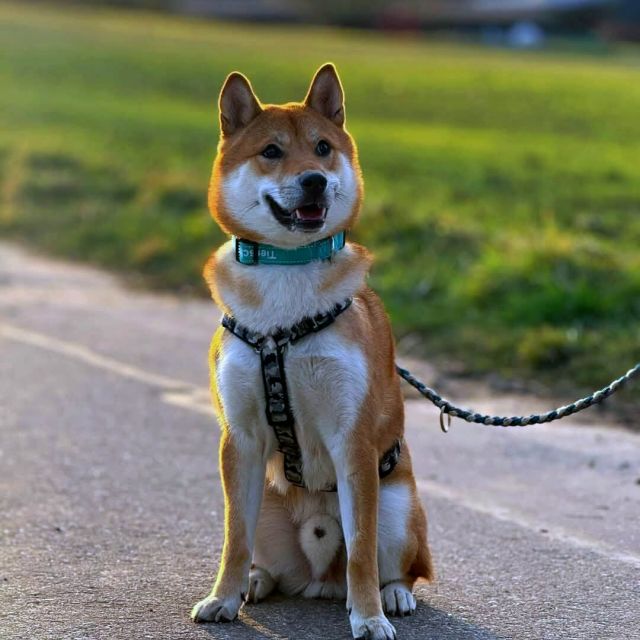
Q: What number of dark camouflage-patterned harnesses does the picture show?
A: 1